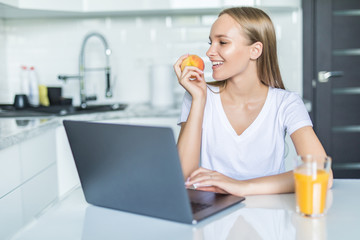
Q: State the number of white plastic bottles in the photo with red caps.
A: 2